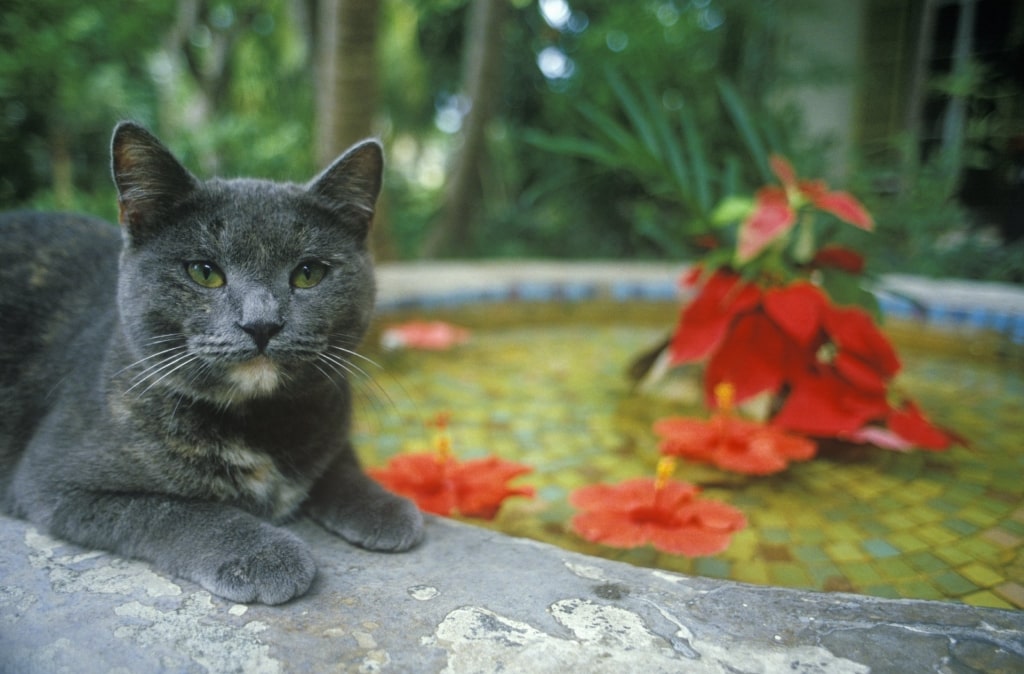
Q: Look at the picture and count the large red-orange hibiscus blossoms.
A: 3